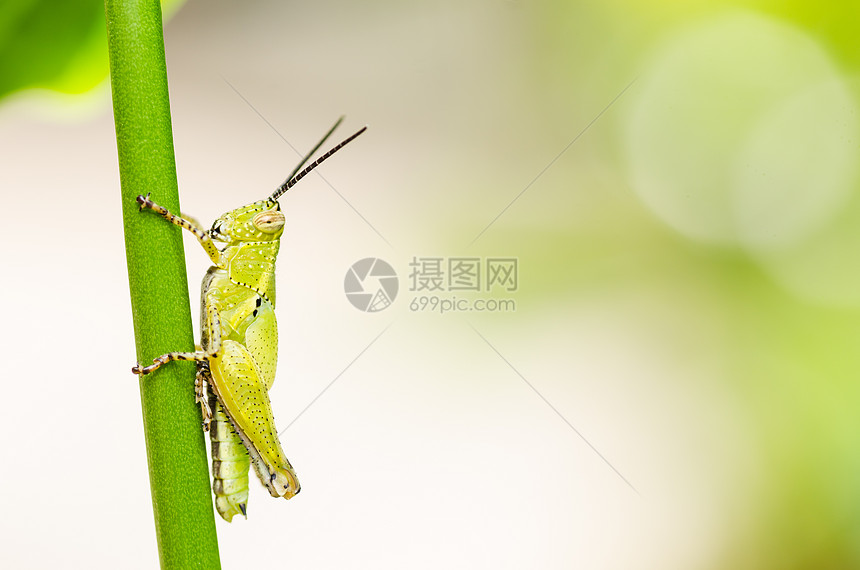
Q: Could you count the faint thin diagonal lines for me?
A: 4